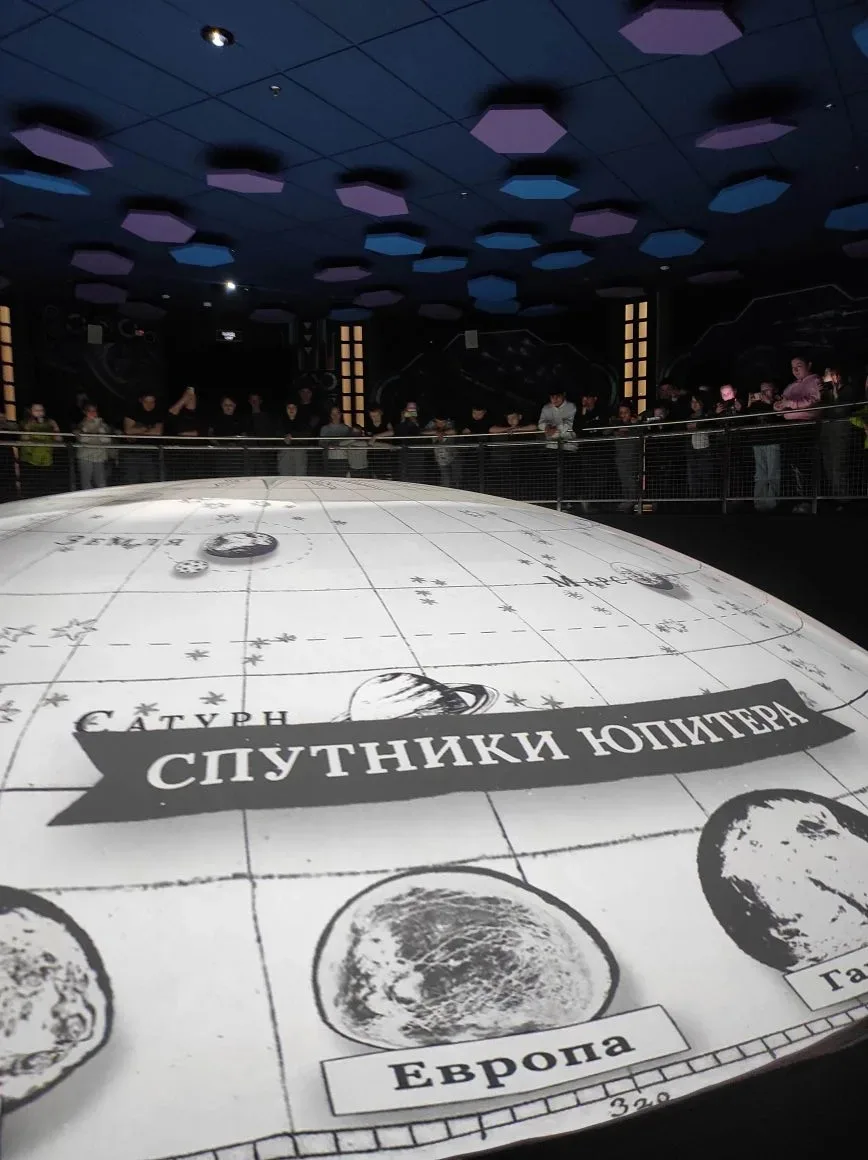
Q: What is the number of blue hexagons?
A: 15